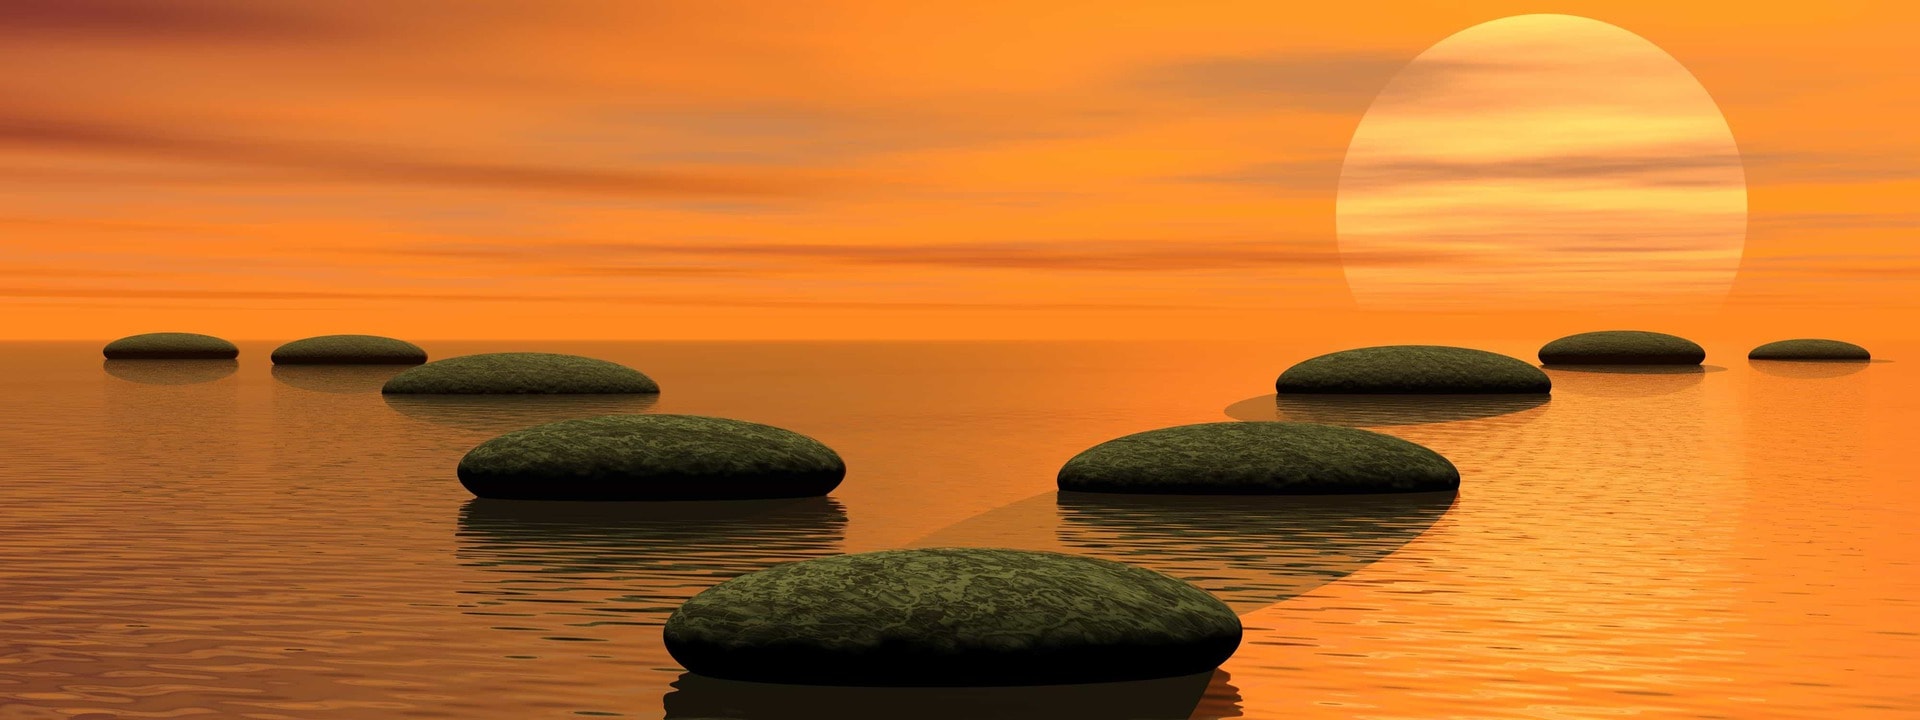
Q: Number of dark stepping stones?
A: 9